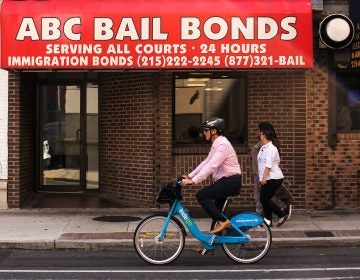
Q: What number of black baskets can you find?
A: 1